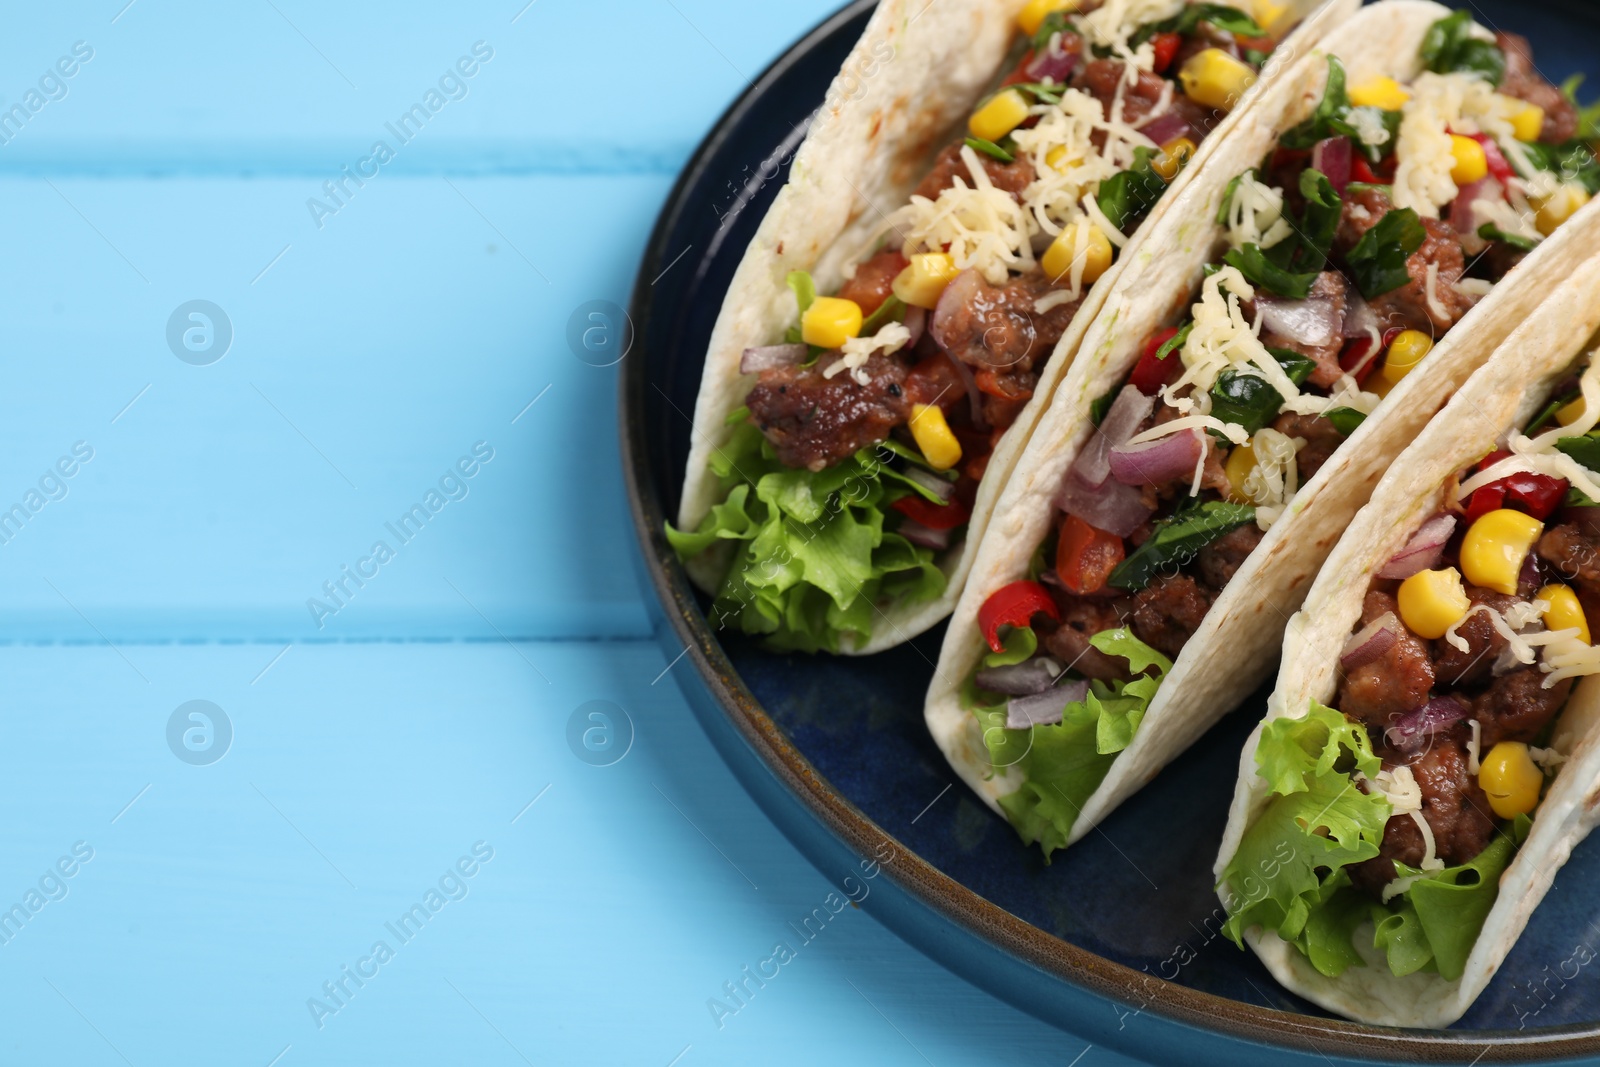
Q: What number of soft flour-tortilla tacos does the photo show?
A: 3